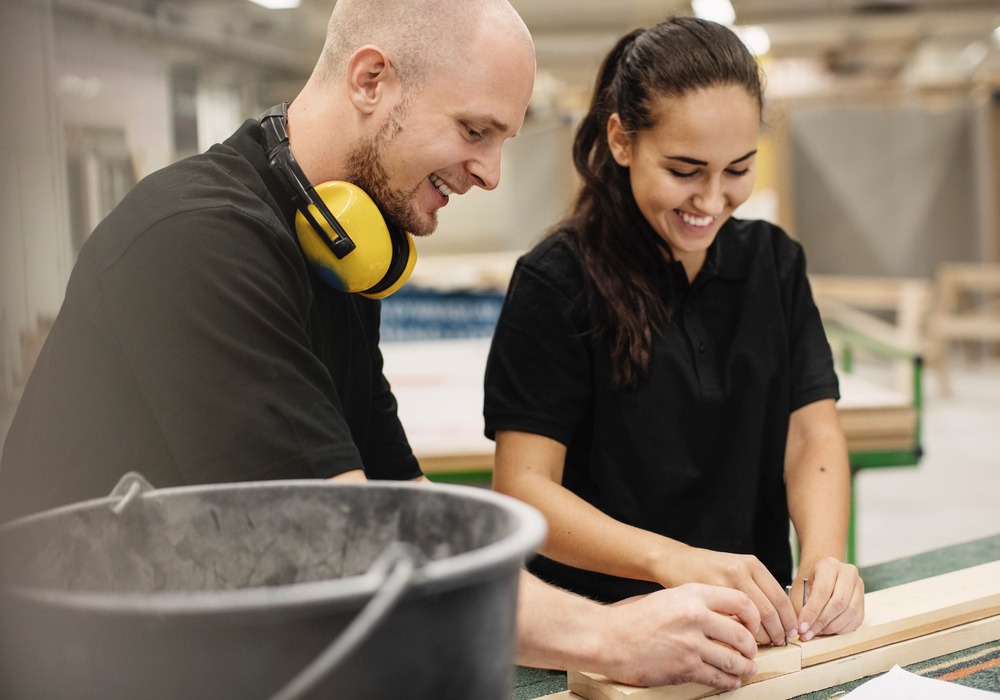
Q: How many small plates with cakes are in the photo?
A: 0